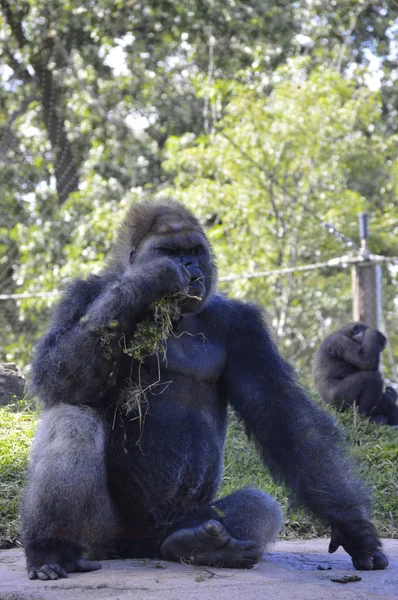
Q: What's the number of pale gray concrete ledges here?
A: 1